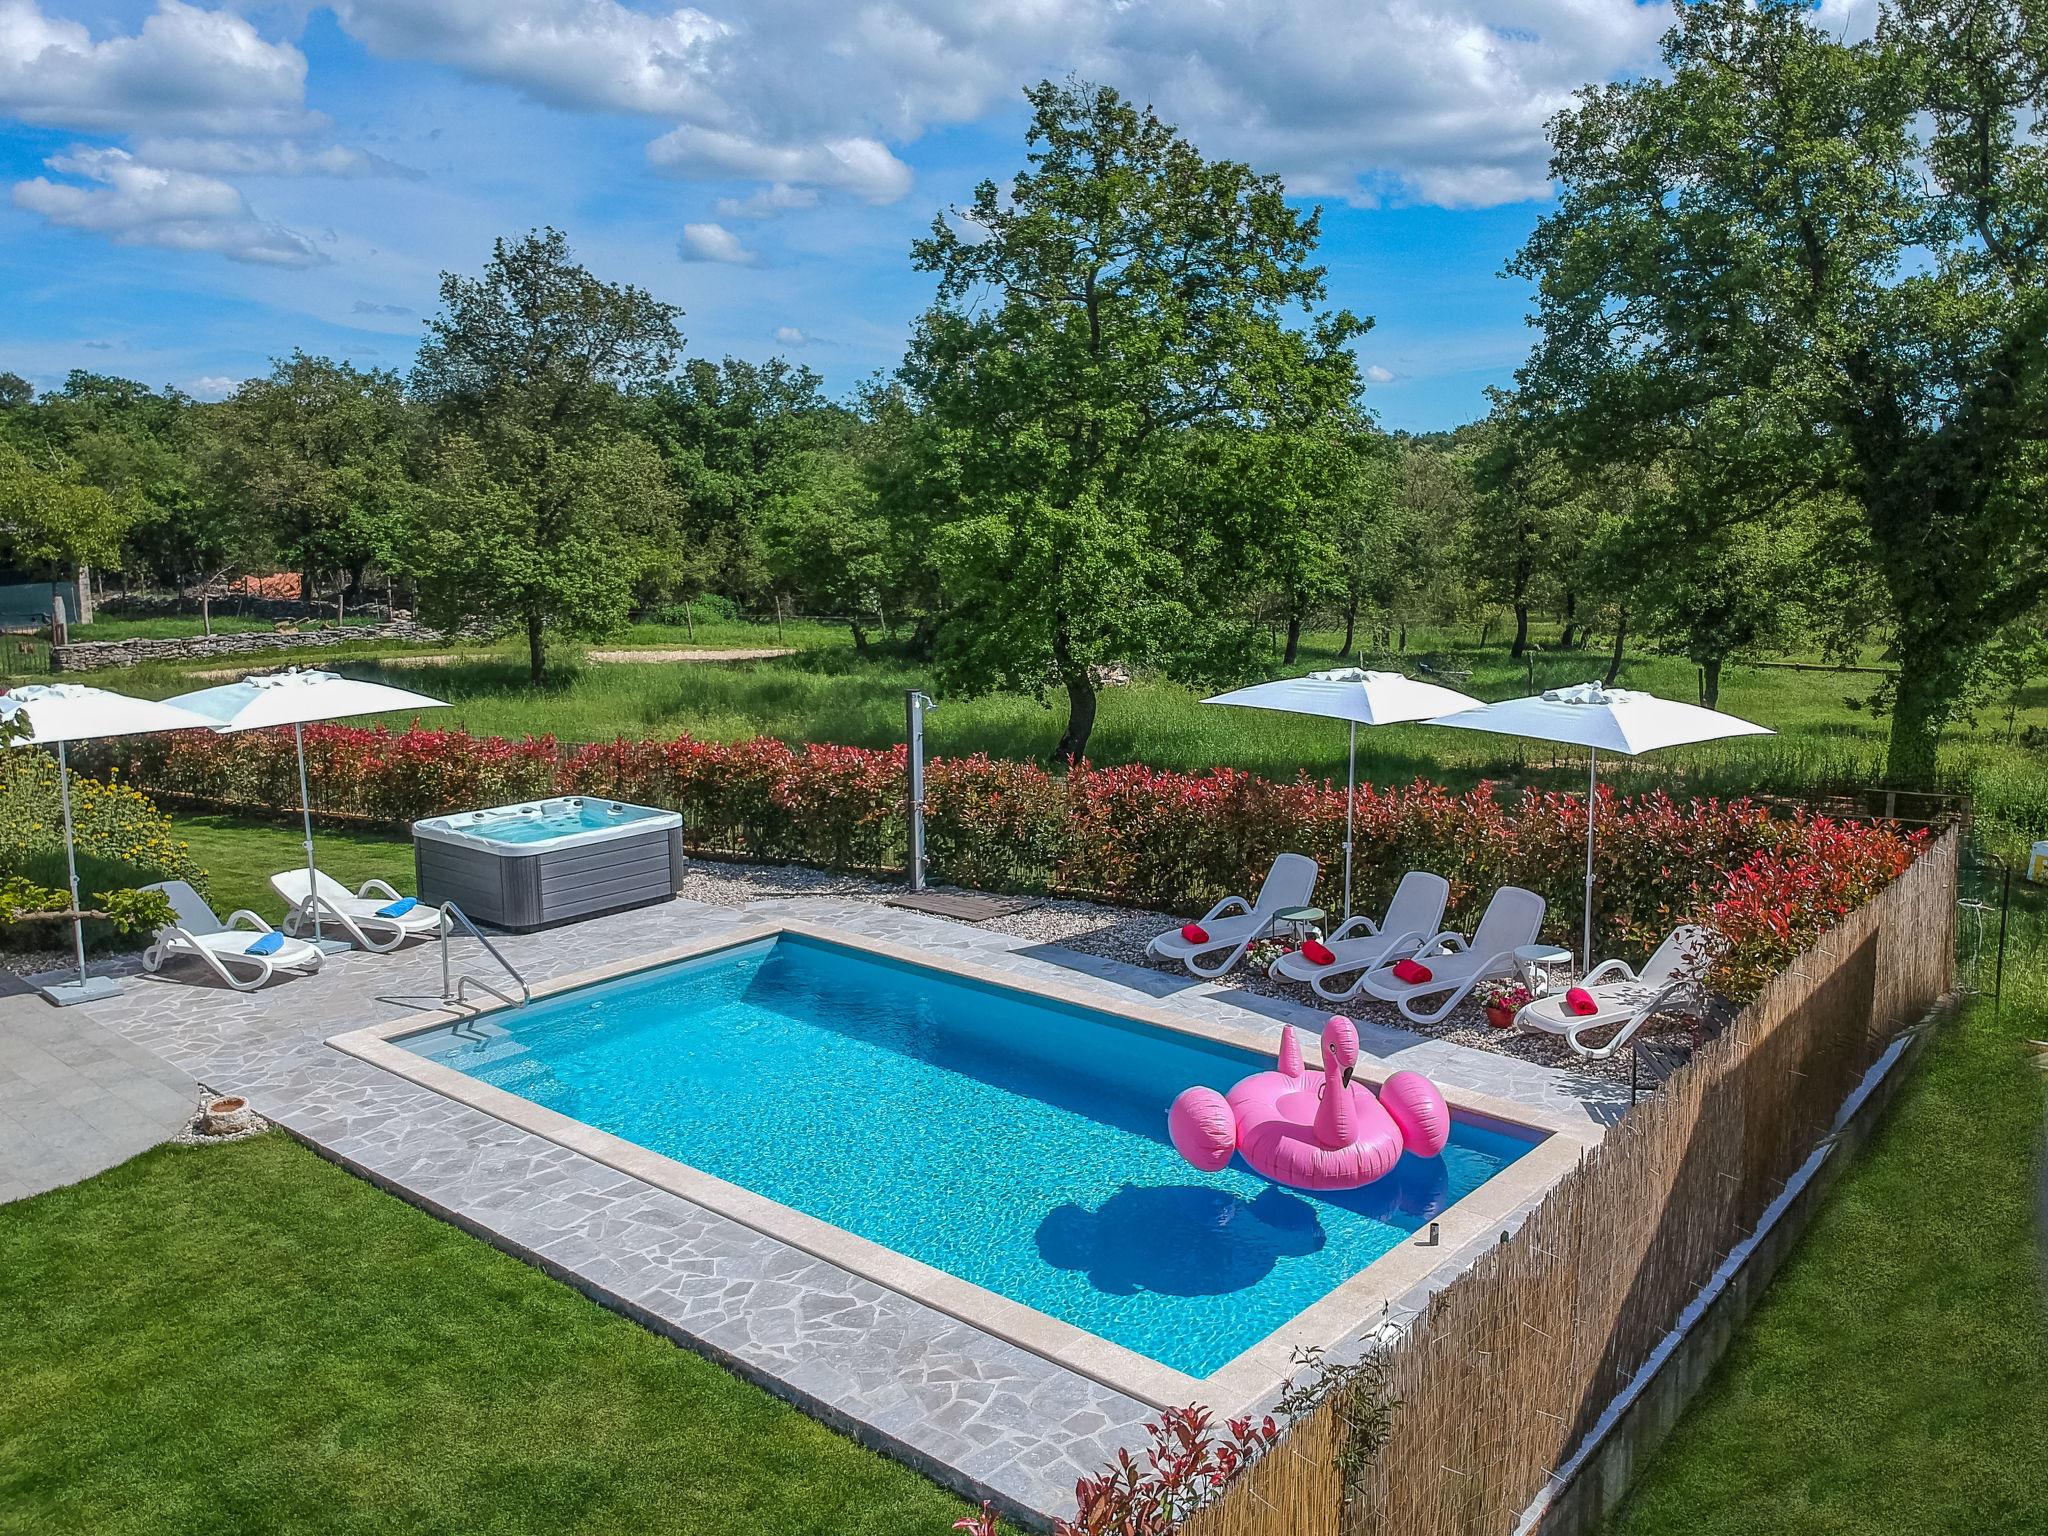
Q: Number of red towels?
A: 4